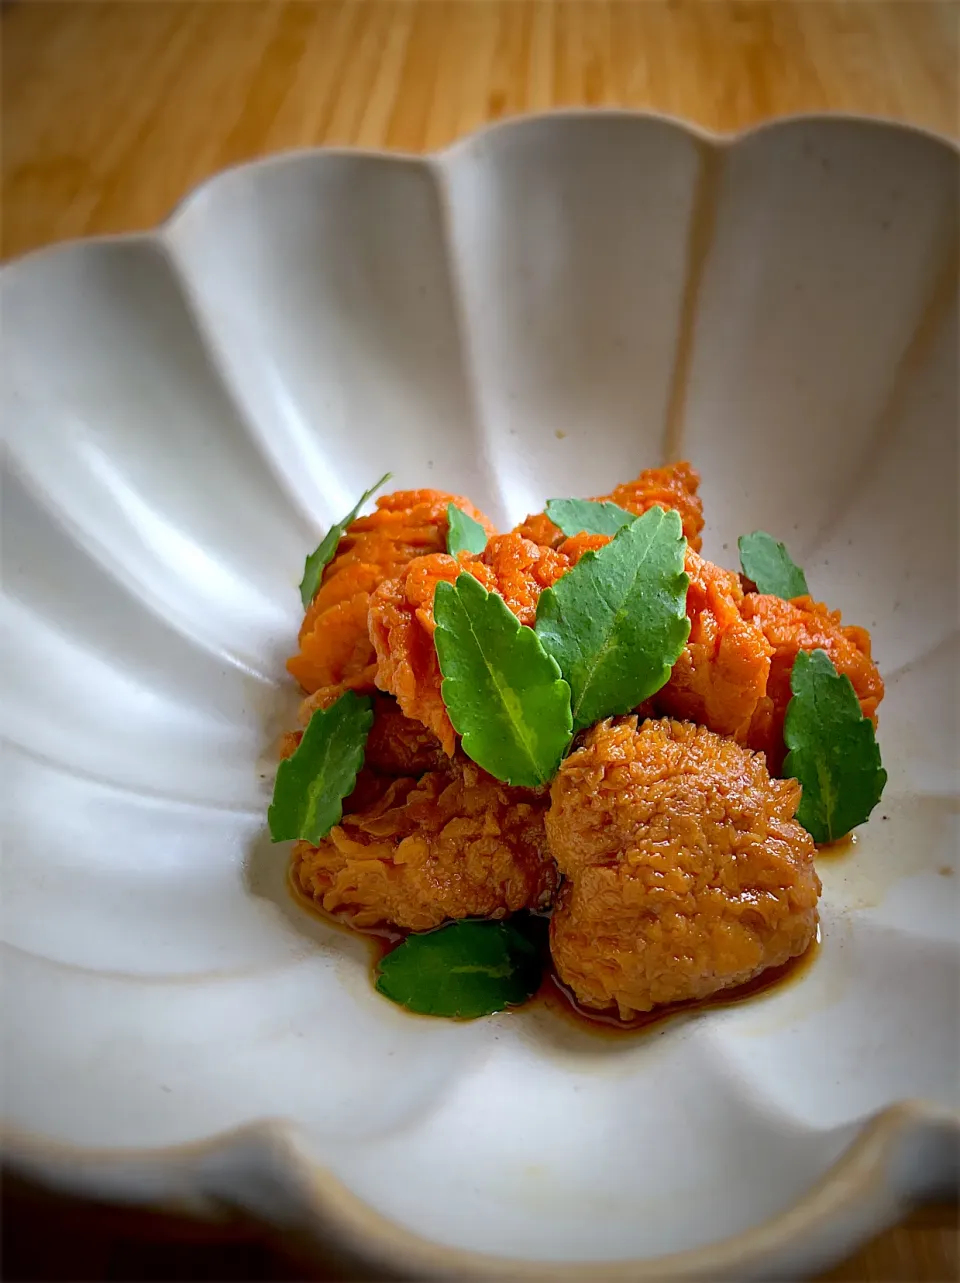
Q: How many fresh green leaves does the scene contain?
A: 9